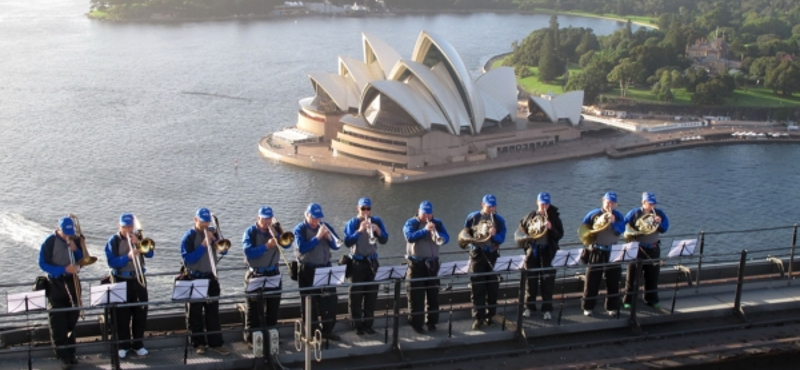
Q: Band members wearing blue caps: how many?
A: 11